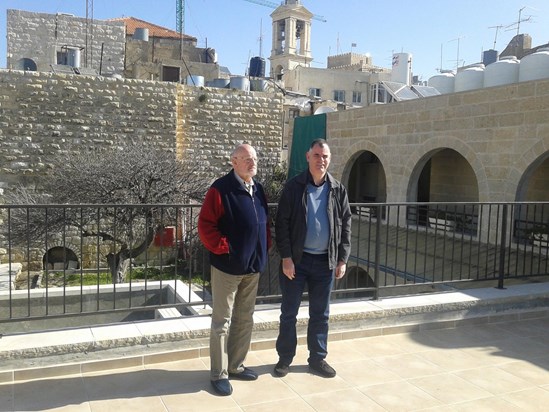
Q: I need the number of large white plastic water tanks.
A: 4